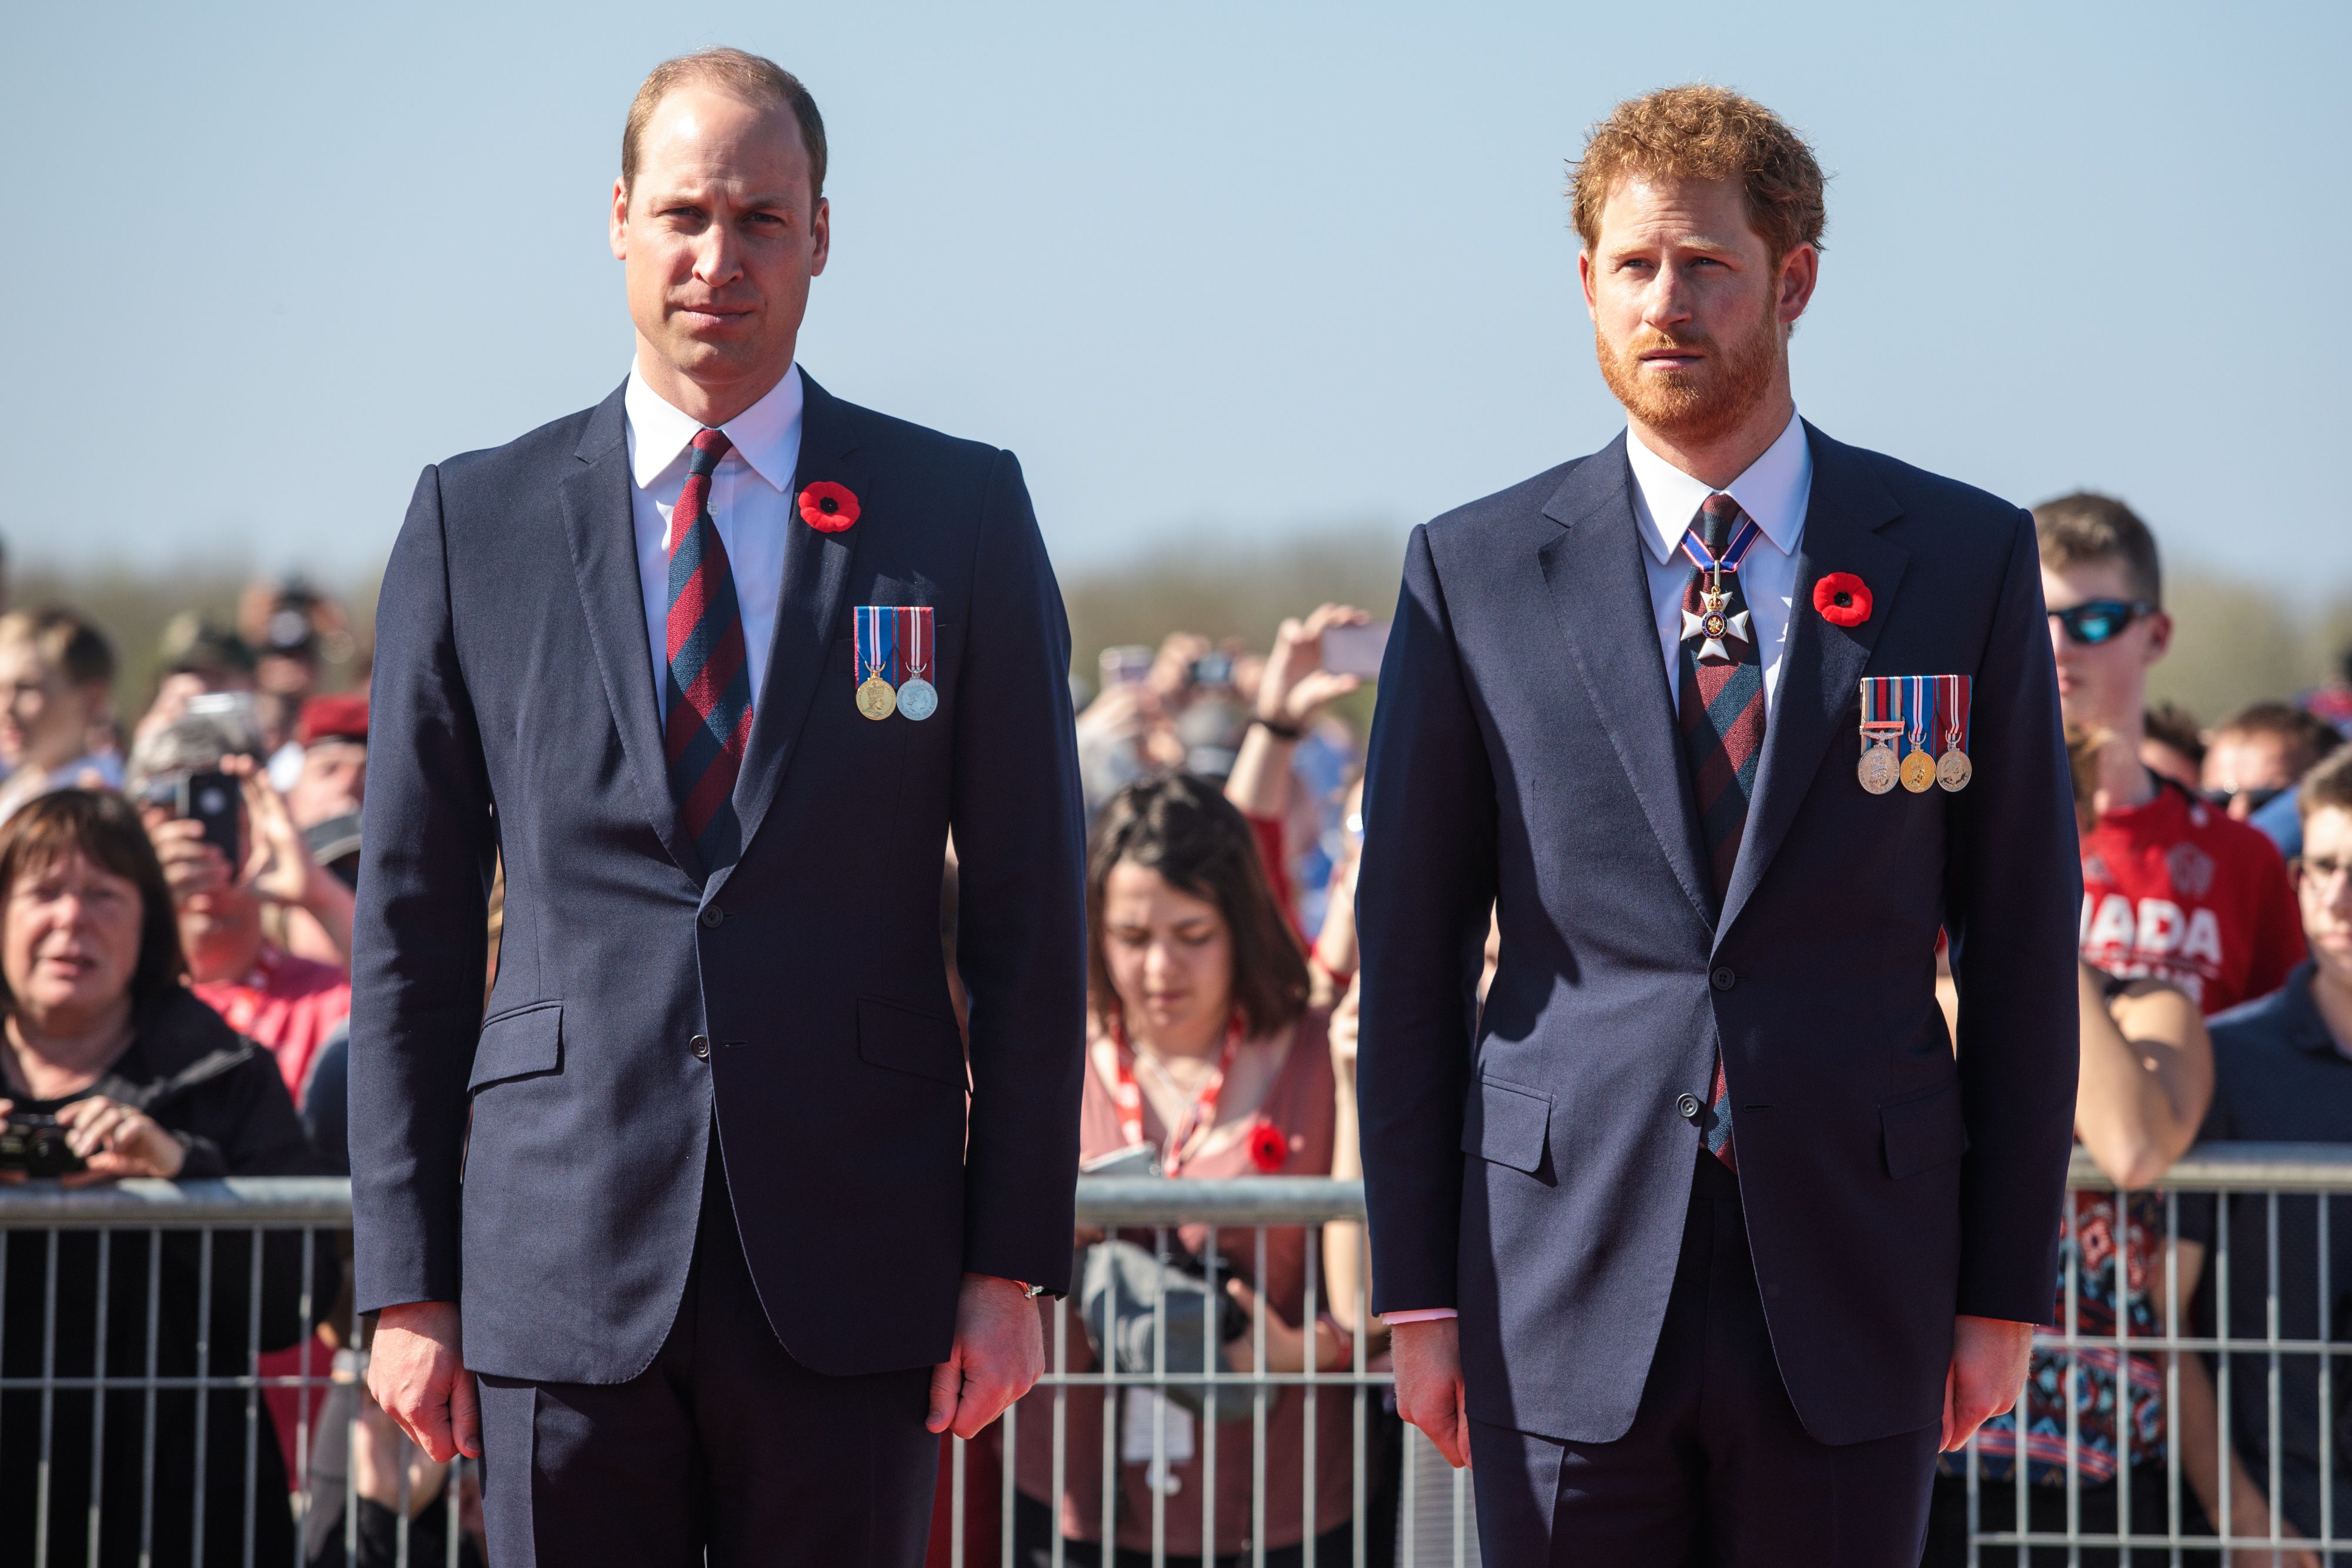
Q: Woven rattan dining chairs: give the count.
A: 0